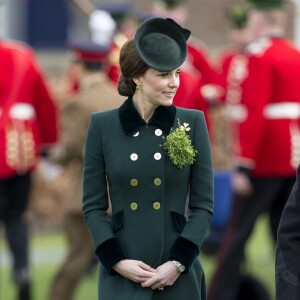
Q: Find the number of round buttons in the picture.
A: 8